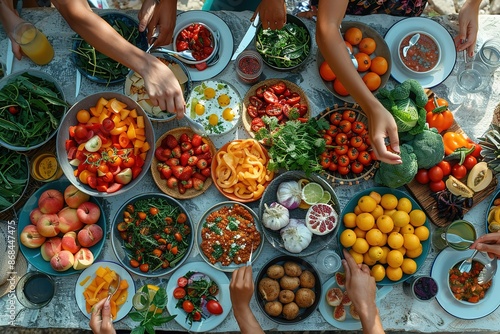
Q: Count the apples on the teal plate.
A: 12